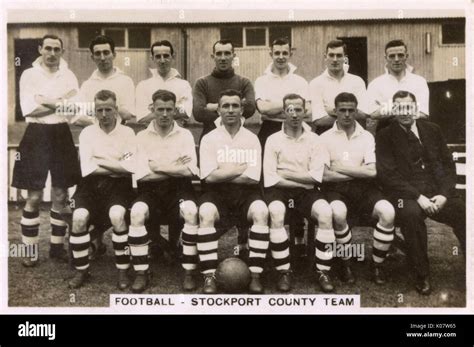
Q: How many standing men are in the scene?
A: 7